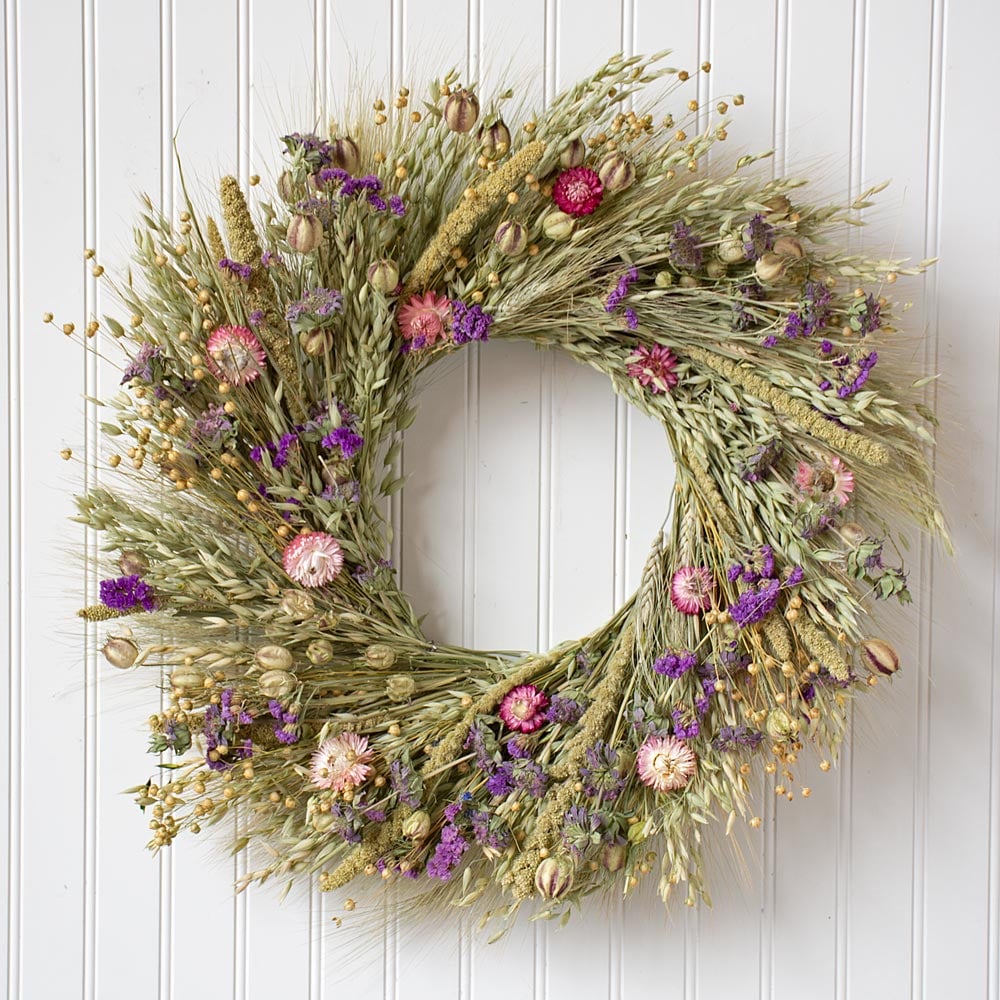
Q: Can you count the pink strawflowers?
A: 10